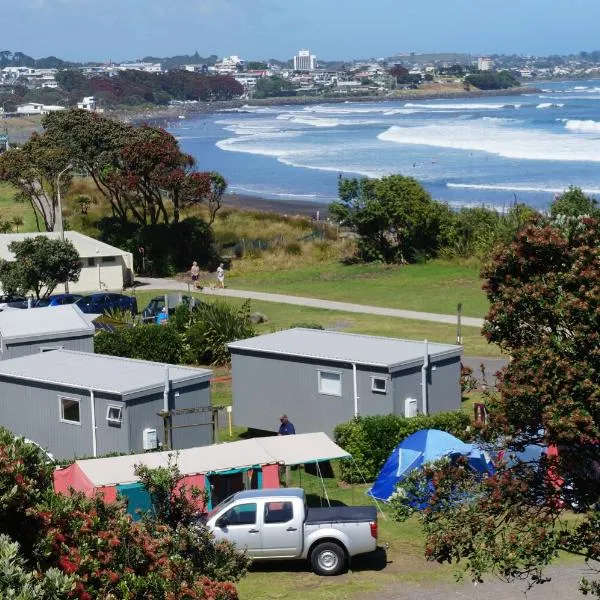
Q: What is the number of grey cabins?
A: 3